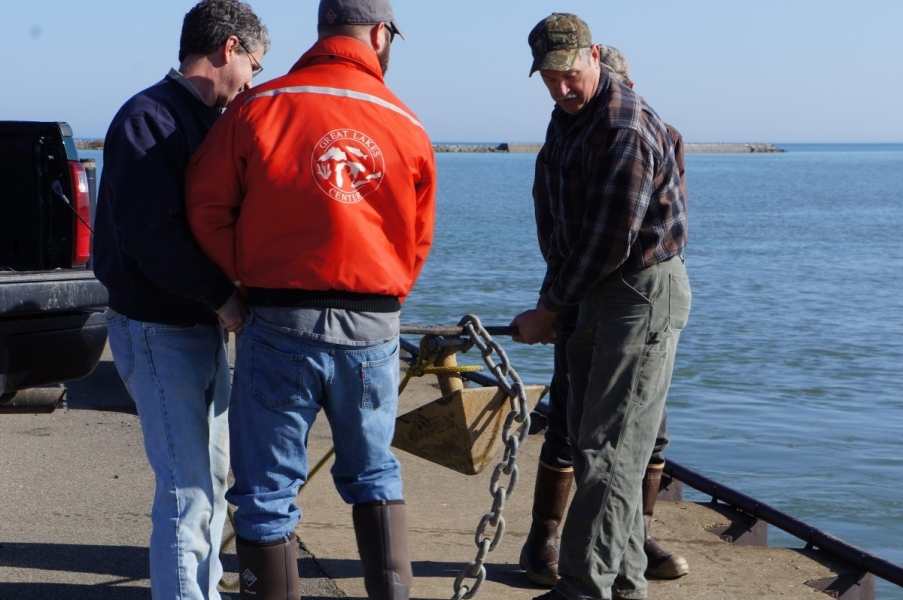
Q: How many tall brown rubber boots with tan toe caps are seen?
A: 2